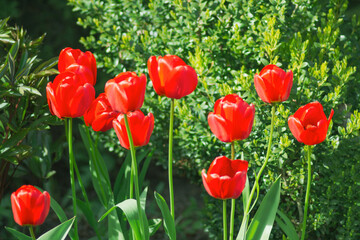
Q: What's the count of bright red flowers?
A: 11